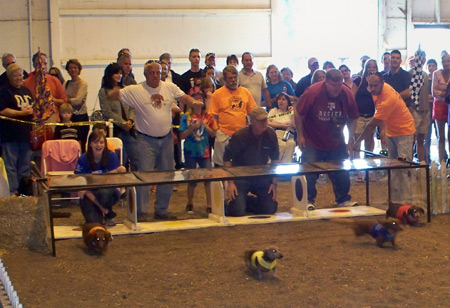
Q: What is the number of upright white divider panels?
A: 3